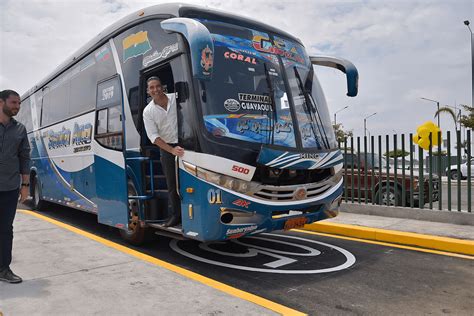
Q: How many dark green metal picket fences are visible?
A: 1